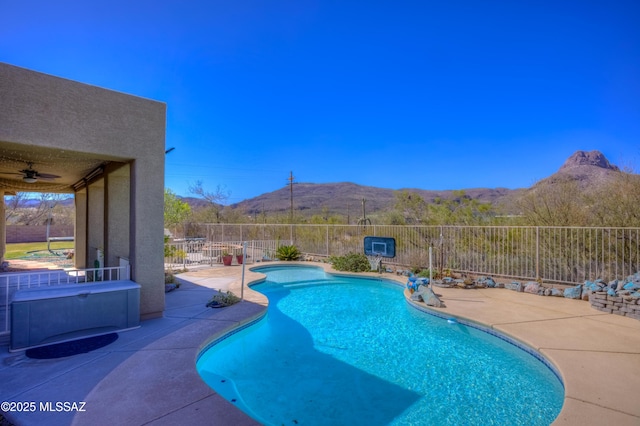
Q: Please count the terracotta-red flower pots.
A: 2